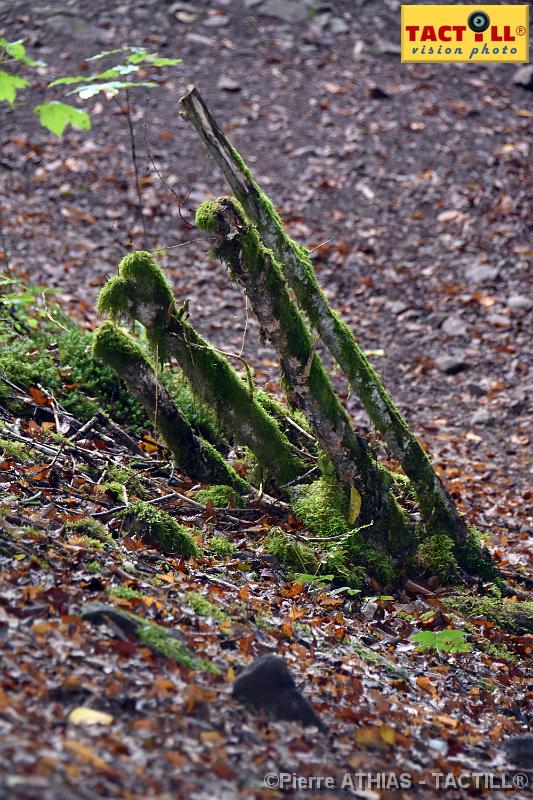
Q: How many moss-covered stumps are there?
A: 4